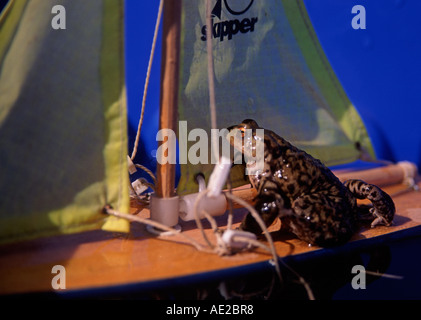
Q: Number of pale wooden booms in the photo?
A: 1